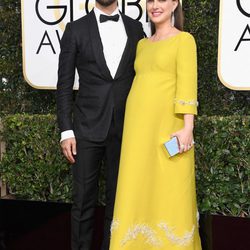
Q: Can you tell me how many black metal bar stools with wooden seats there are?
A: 0